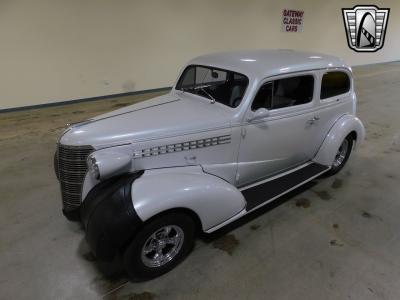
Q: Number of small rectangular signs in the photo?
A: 1